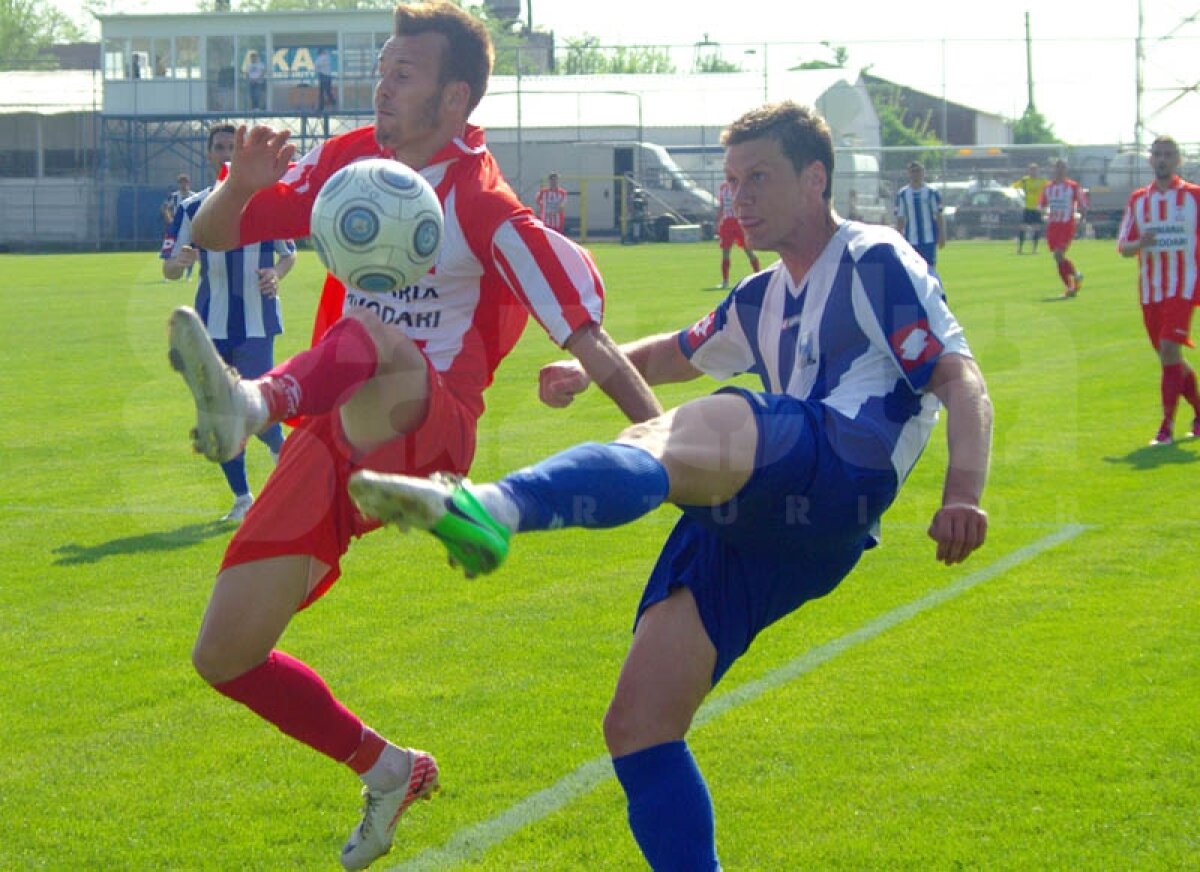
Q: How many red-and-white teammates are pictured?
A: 5